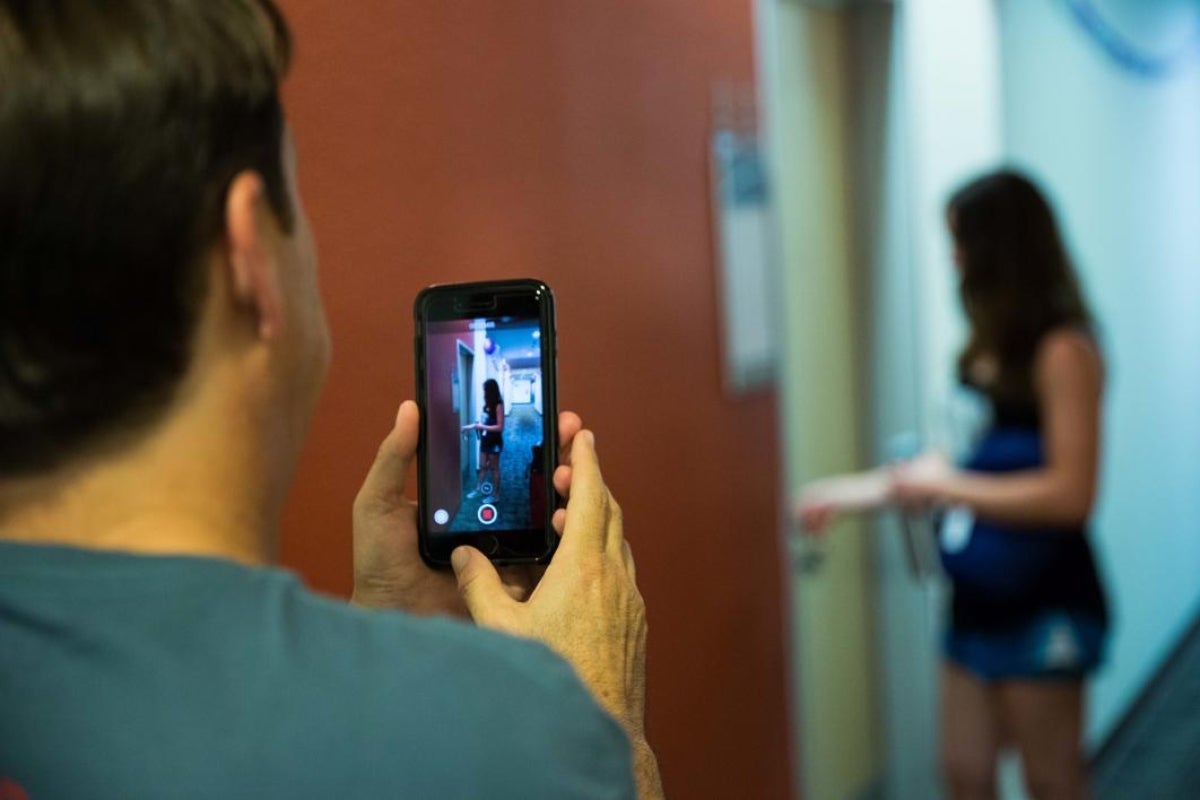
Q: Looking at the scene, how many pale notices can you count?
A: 1